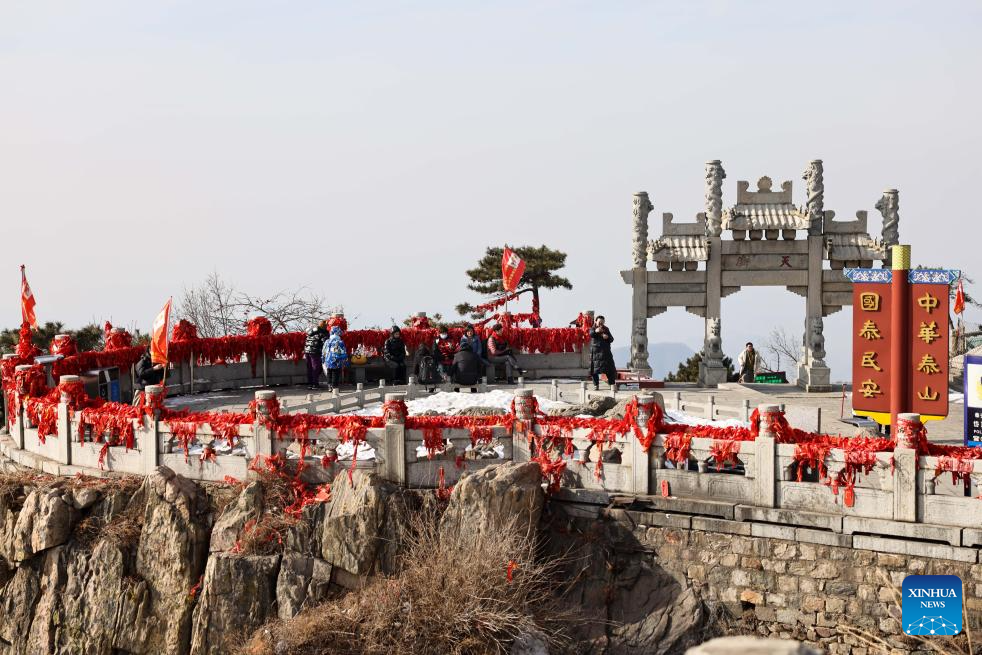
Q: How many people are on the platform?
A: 11